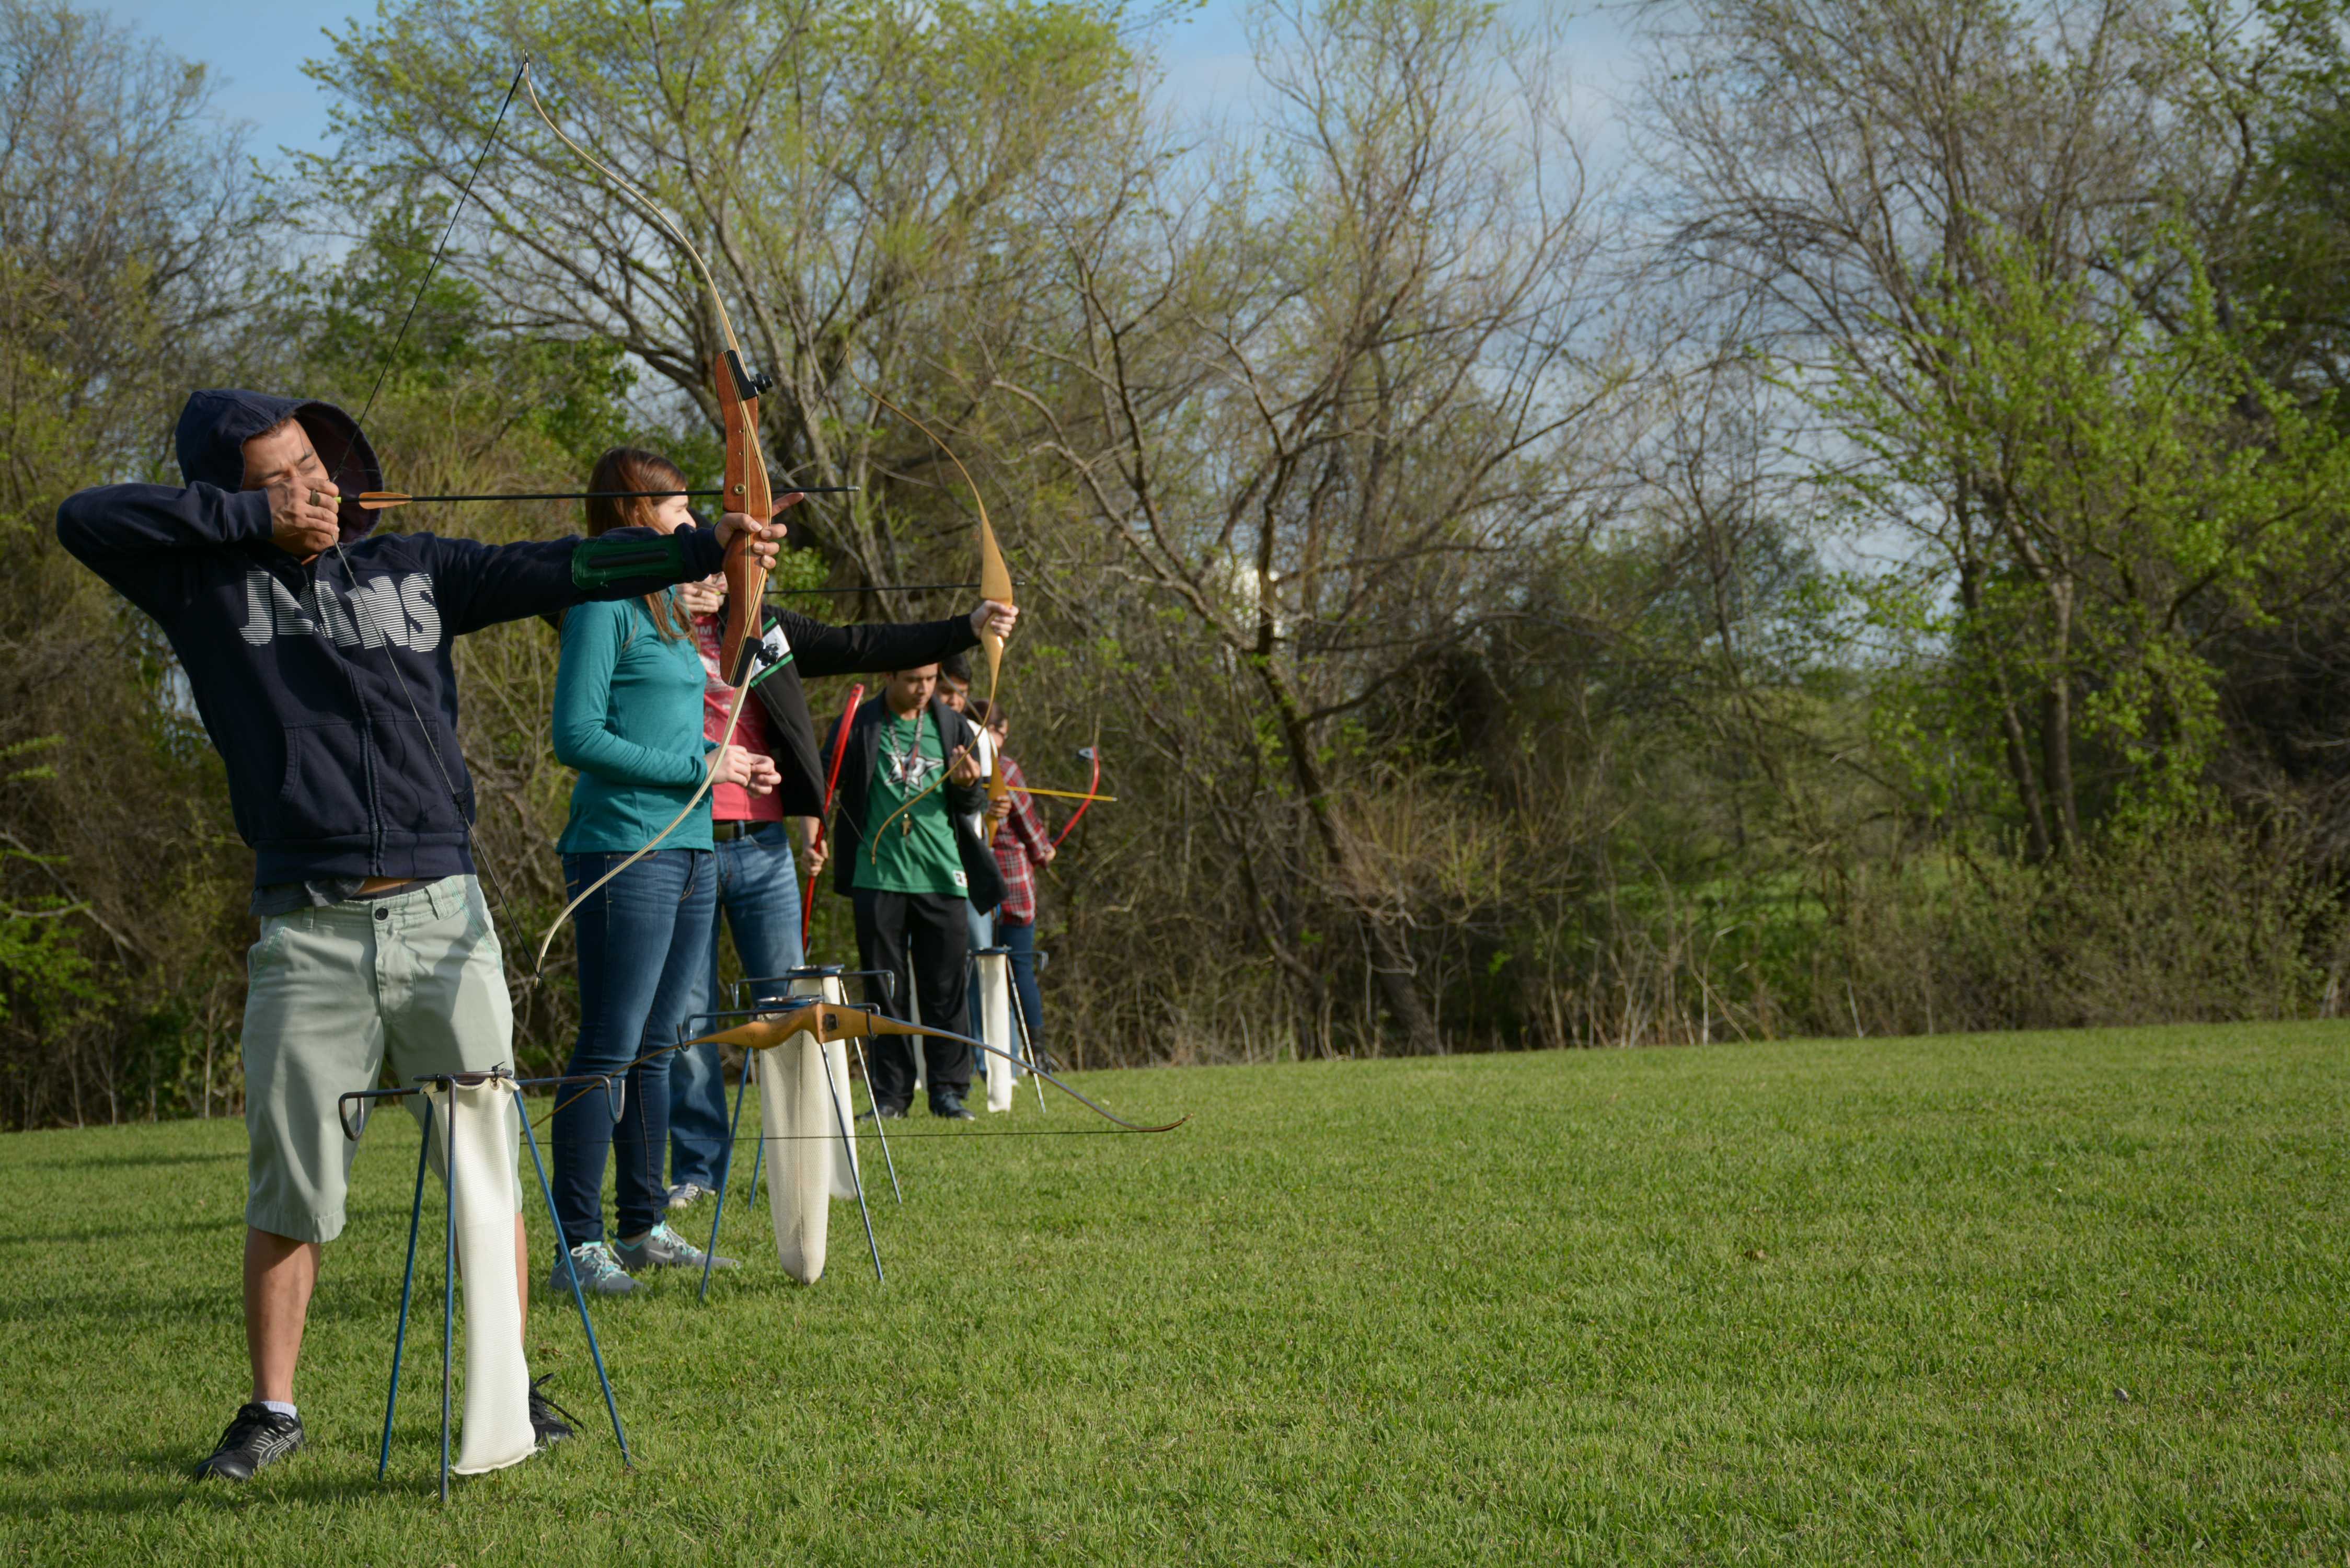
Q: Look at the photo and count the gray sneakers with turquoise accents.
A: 2